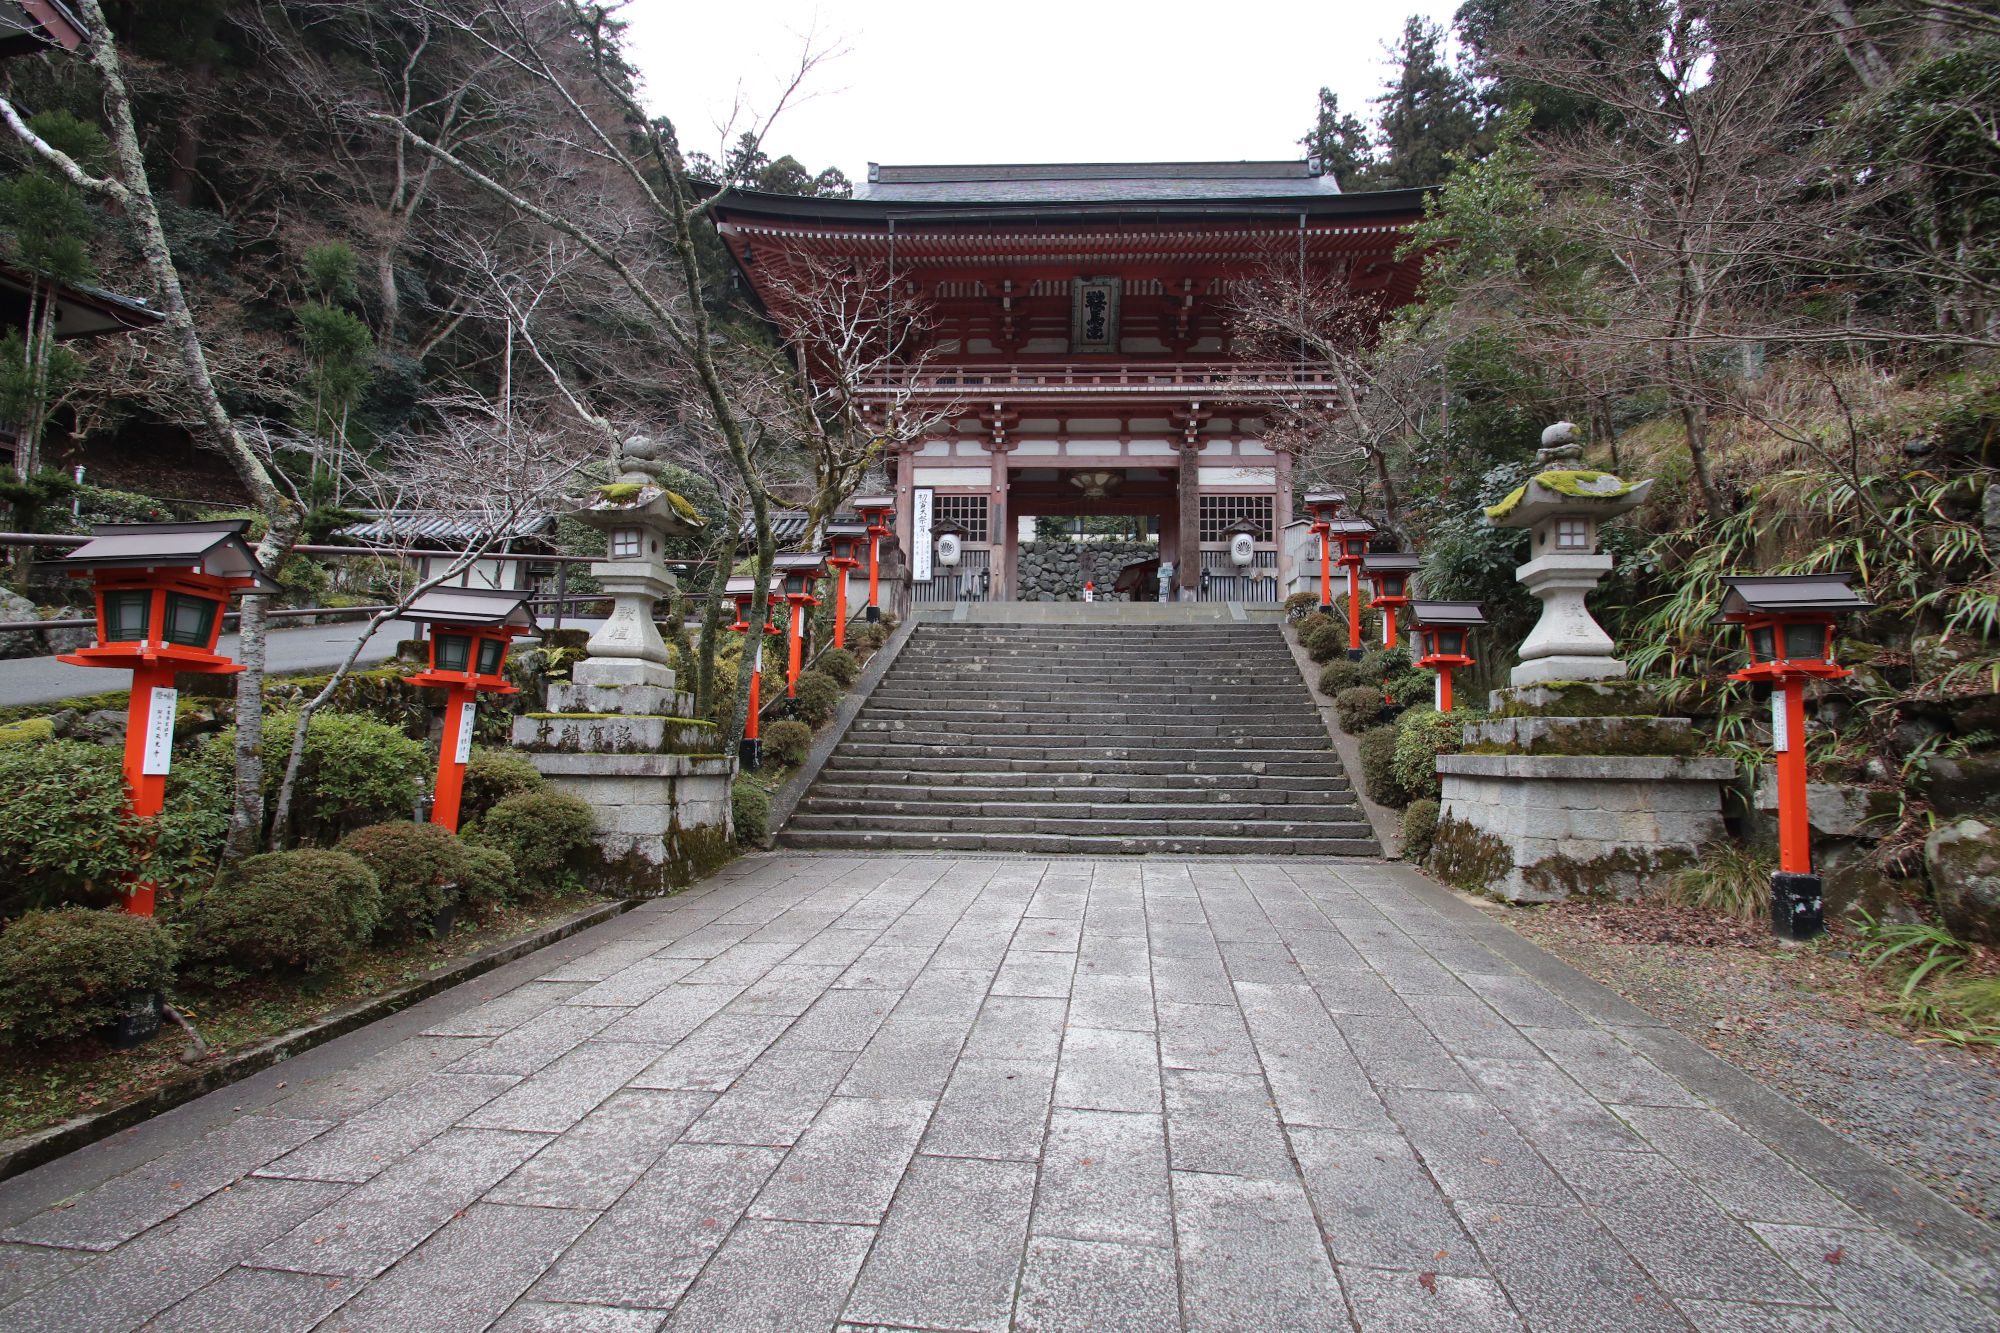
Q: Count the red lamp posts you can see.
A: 11